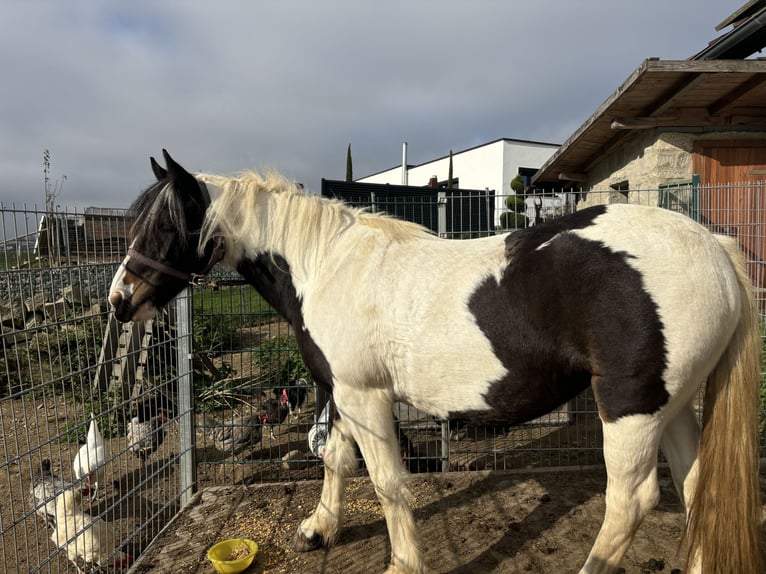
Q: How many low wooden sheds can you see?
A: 1